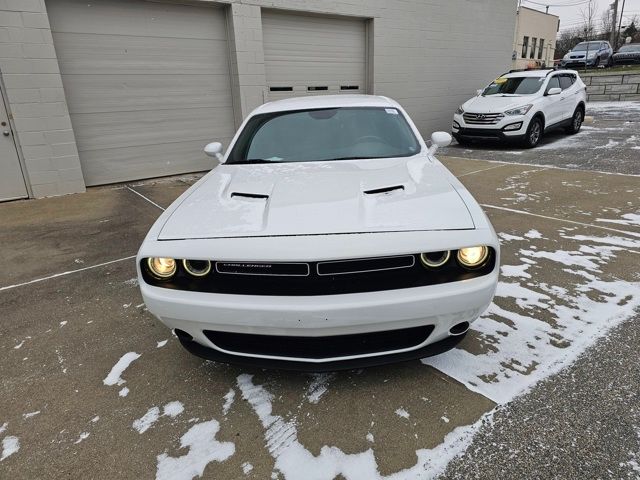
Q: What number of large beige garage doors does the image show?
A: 2